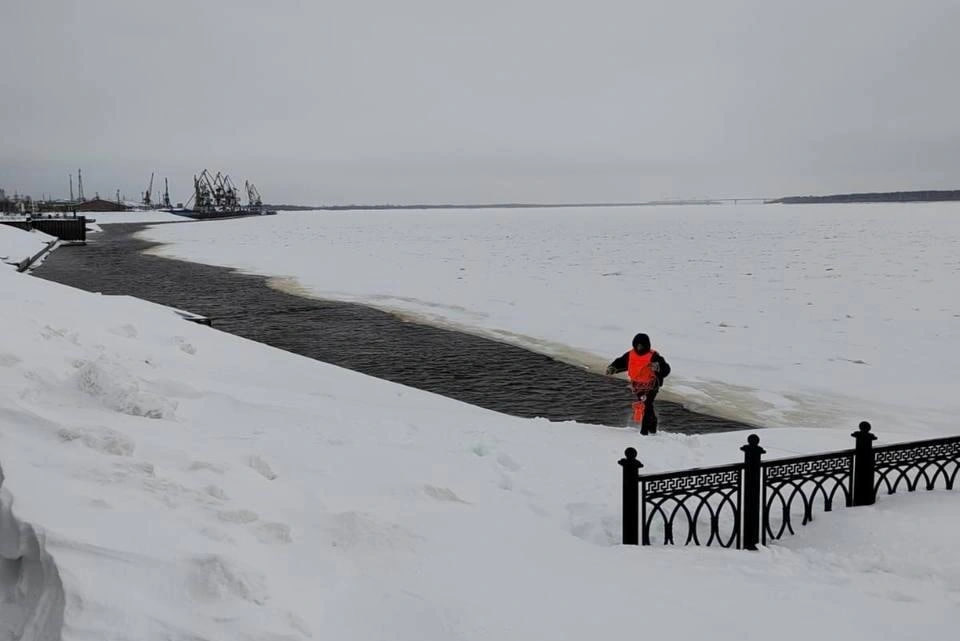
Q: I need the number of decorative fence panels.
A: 3